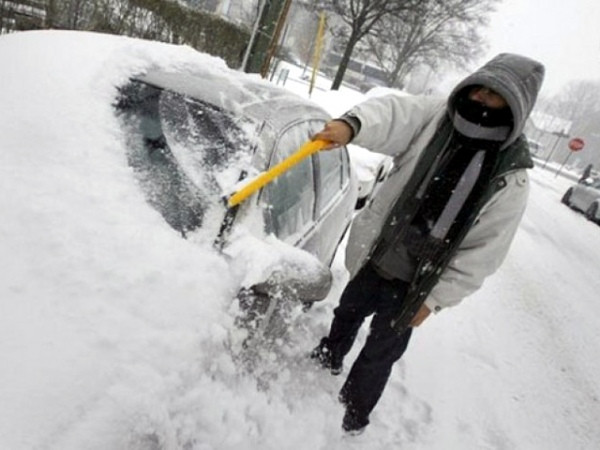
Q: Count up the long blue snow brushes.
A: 0